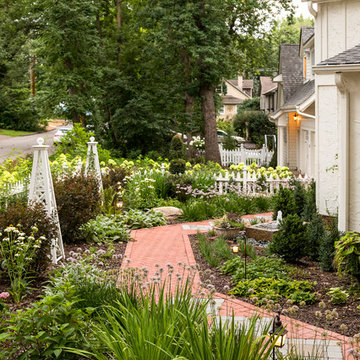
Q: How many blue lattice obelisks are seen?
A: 0